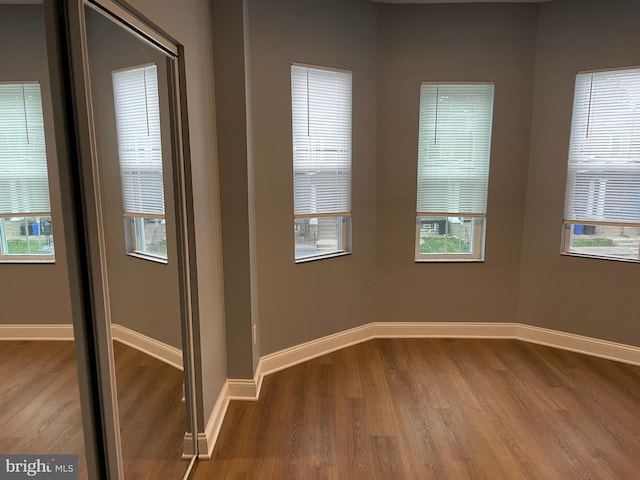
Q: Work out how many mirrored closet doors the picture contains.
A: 2